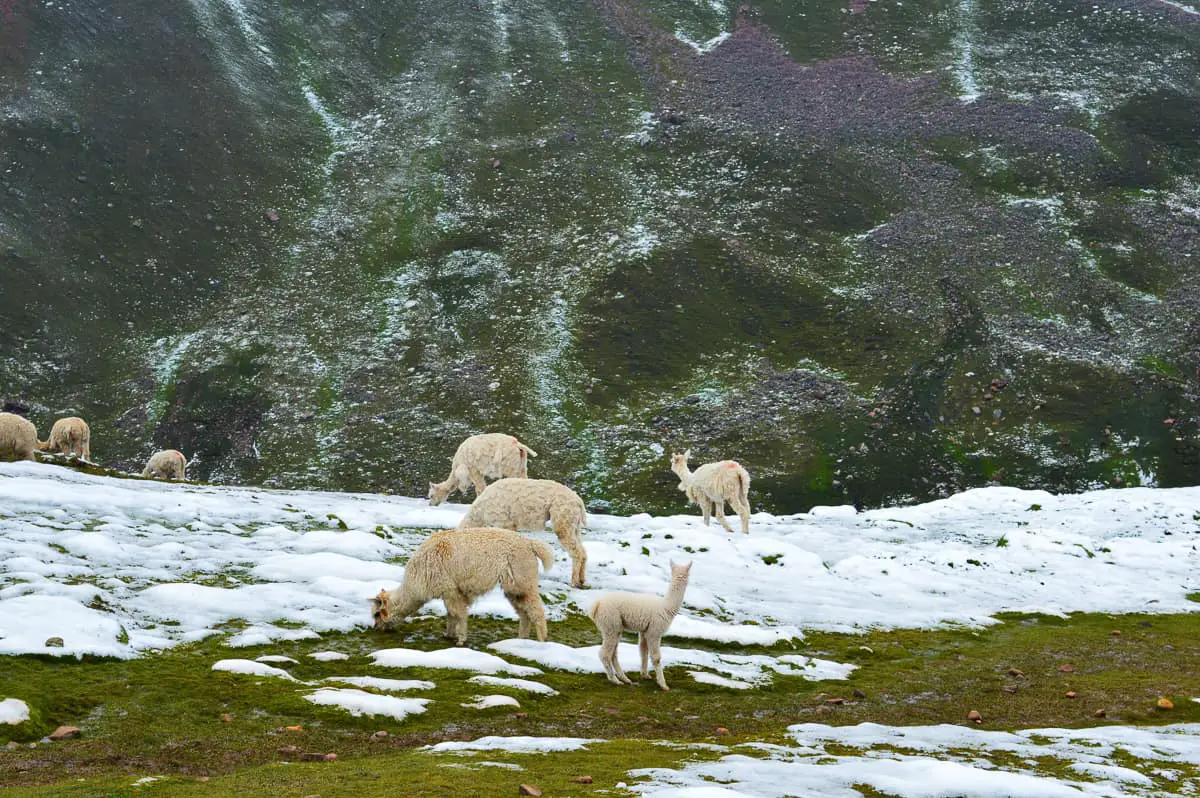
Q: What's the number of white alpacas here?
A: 8